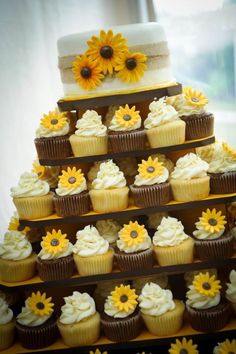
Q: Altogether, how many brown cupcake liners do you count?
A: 12